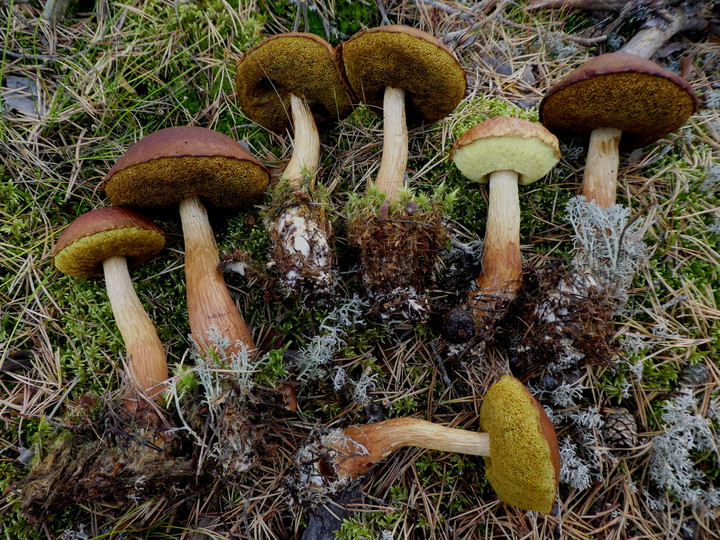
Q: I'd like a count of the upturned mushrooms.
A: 7